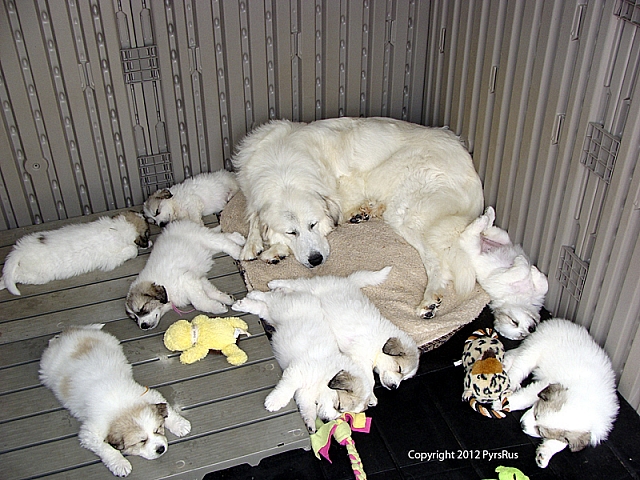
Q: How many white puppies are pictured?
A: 8